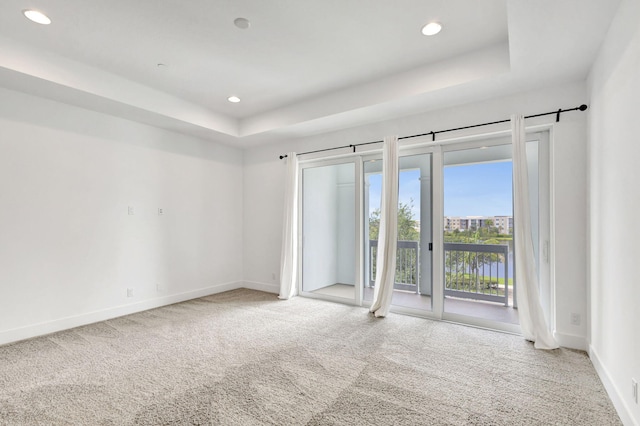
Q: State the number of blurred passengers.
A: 0